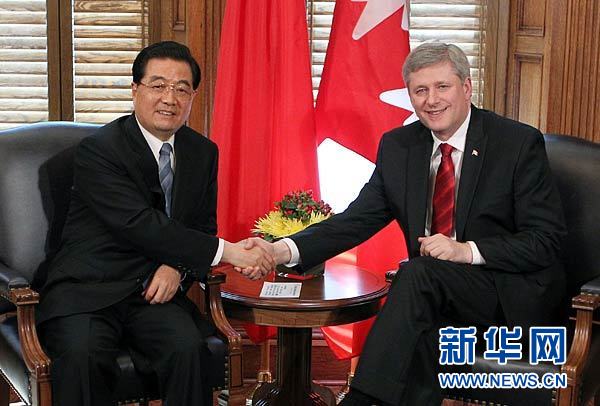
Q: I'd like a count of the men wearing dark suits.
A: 2